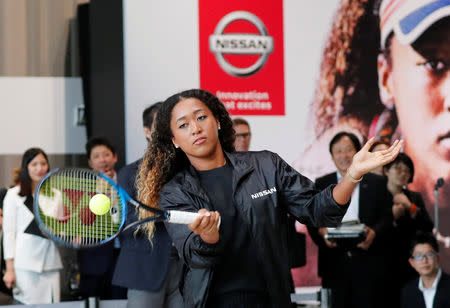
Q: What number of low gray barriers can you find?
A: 2